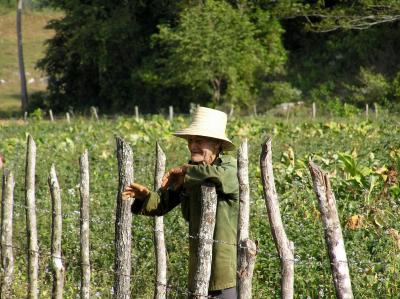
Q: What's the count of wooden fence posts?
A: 10